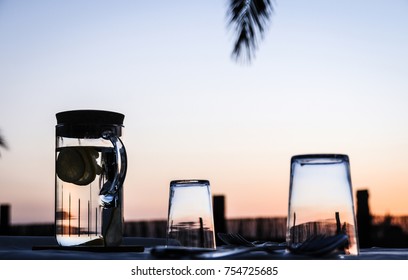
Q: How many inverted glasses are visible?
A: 2